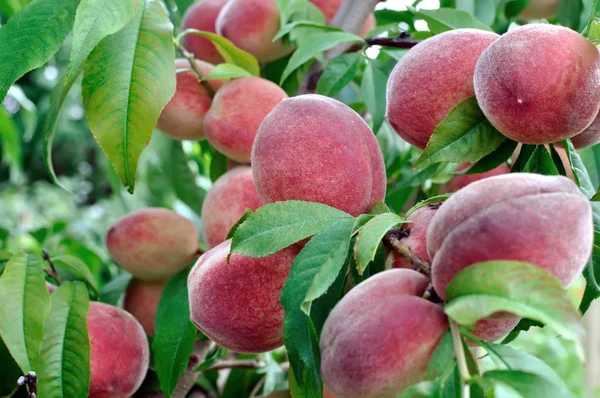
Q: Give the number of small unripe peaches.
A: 0